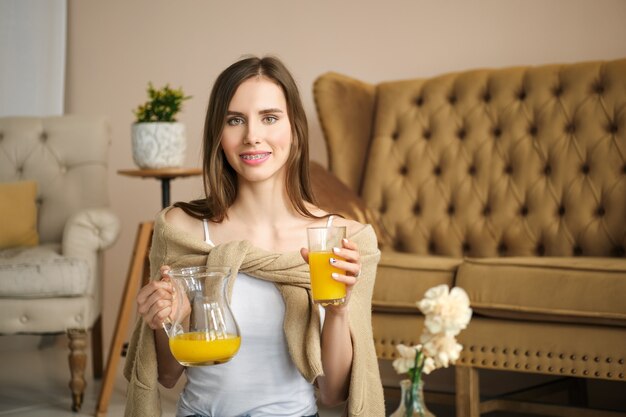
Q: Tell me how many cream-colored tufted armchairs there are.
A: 1